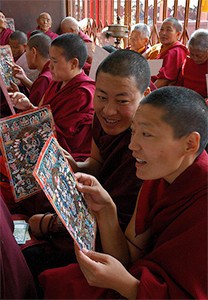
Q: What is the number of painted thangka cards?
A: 3